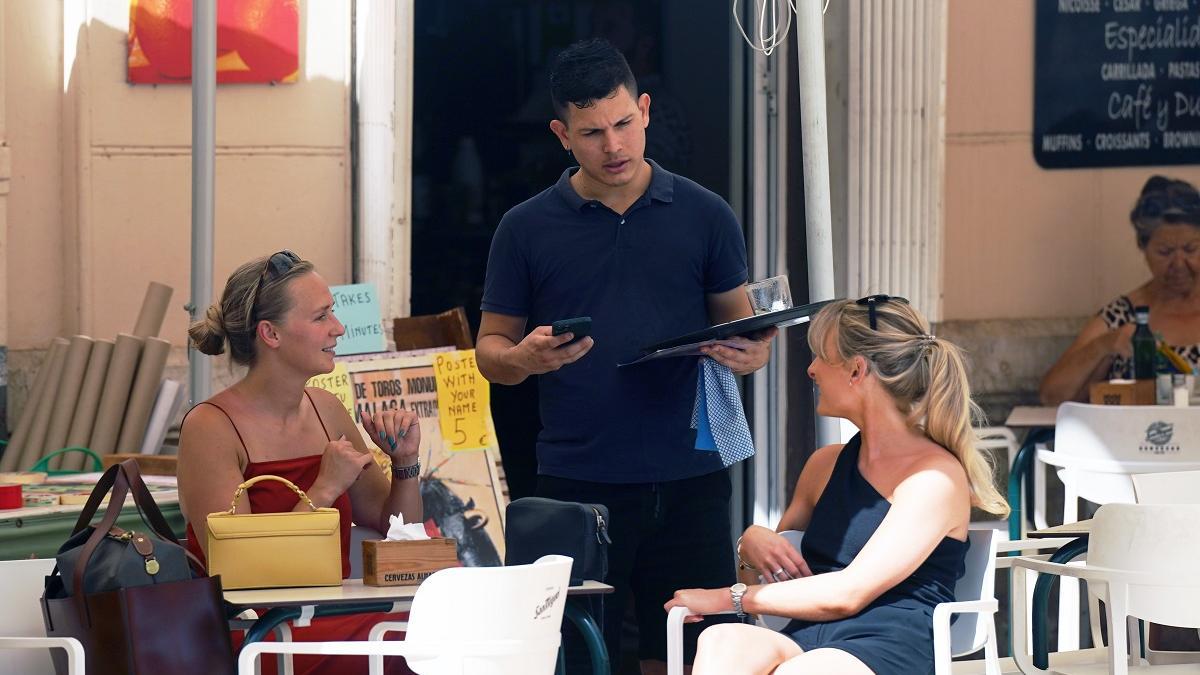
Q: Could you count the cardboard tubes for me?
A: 7